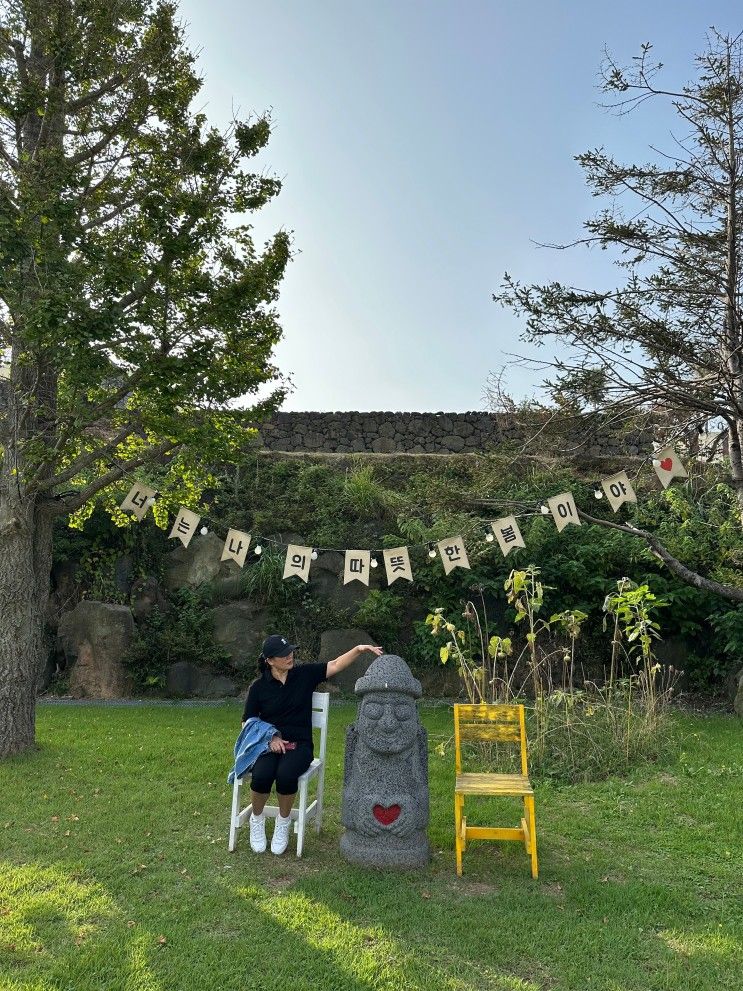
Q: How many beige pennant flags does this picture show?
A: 11